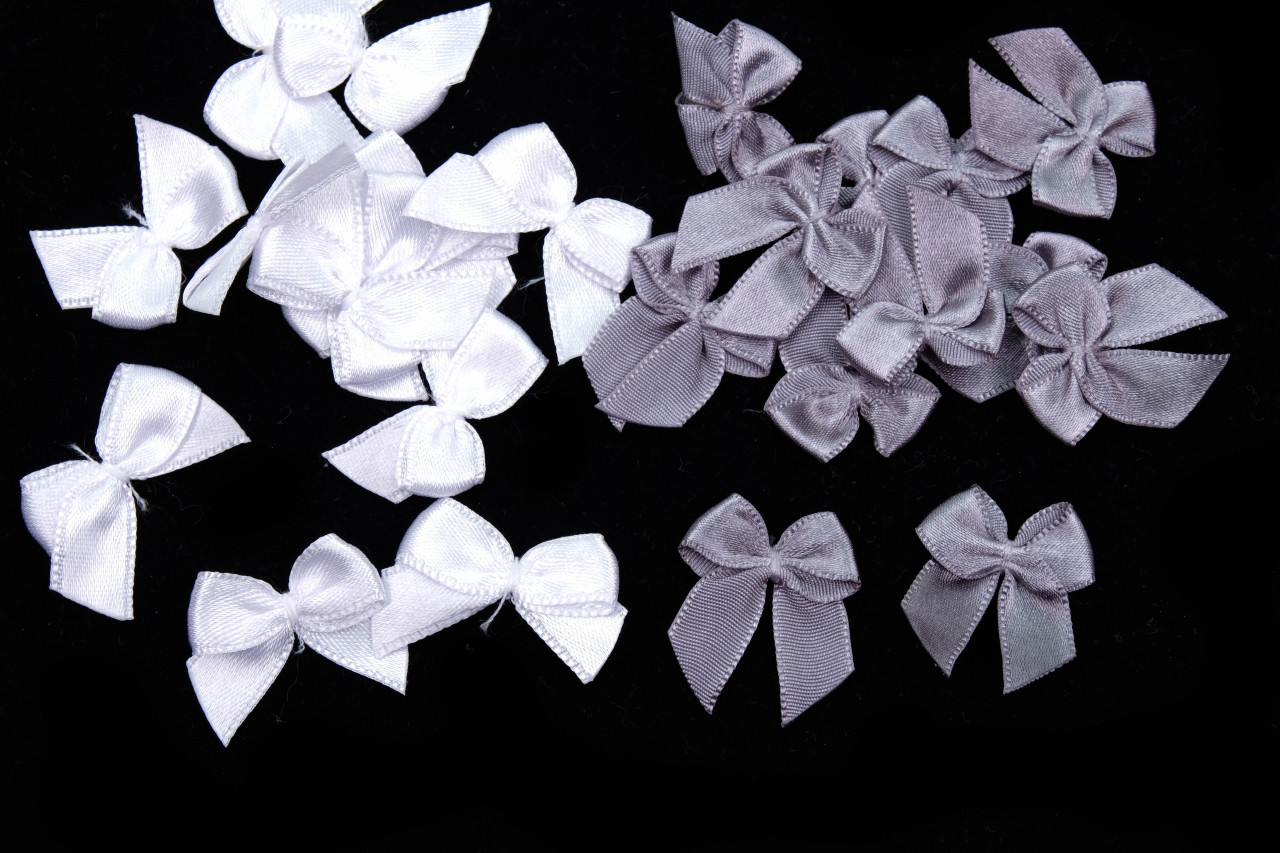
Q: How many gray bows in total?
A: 12